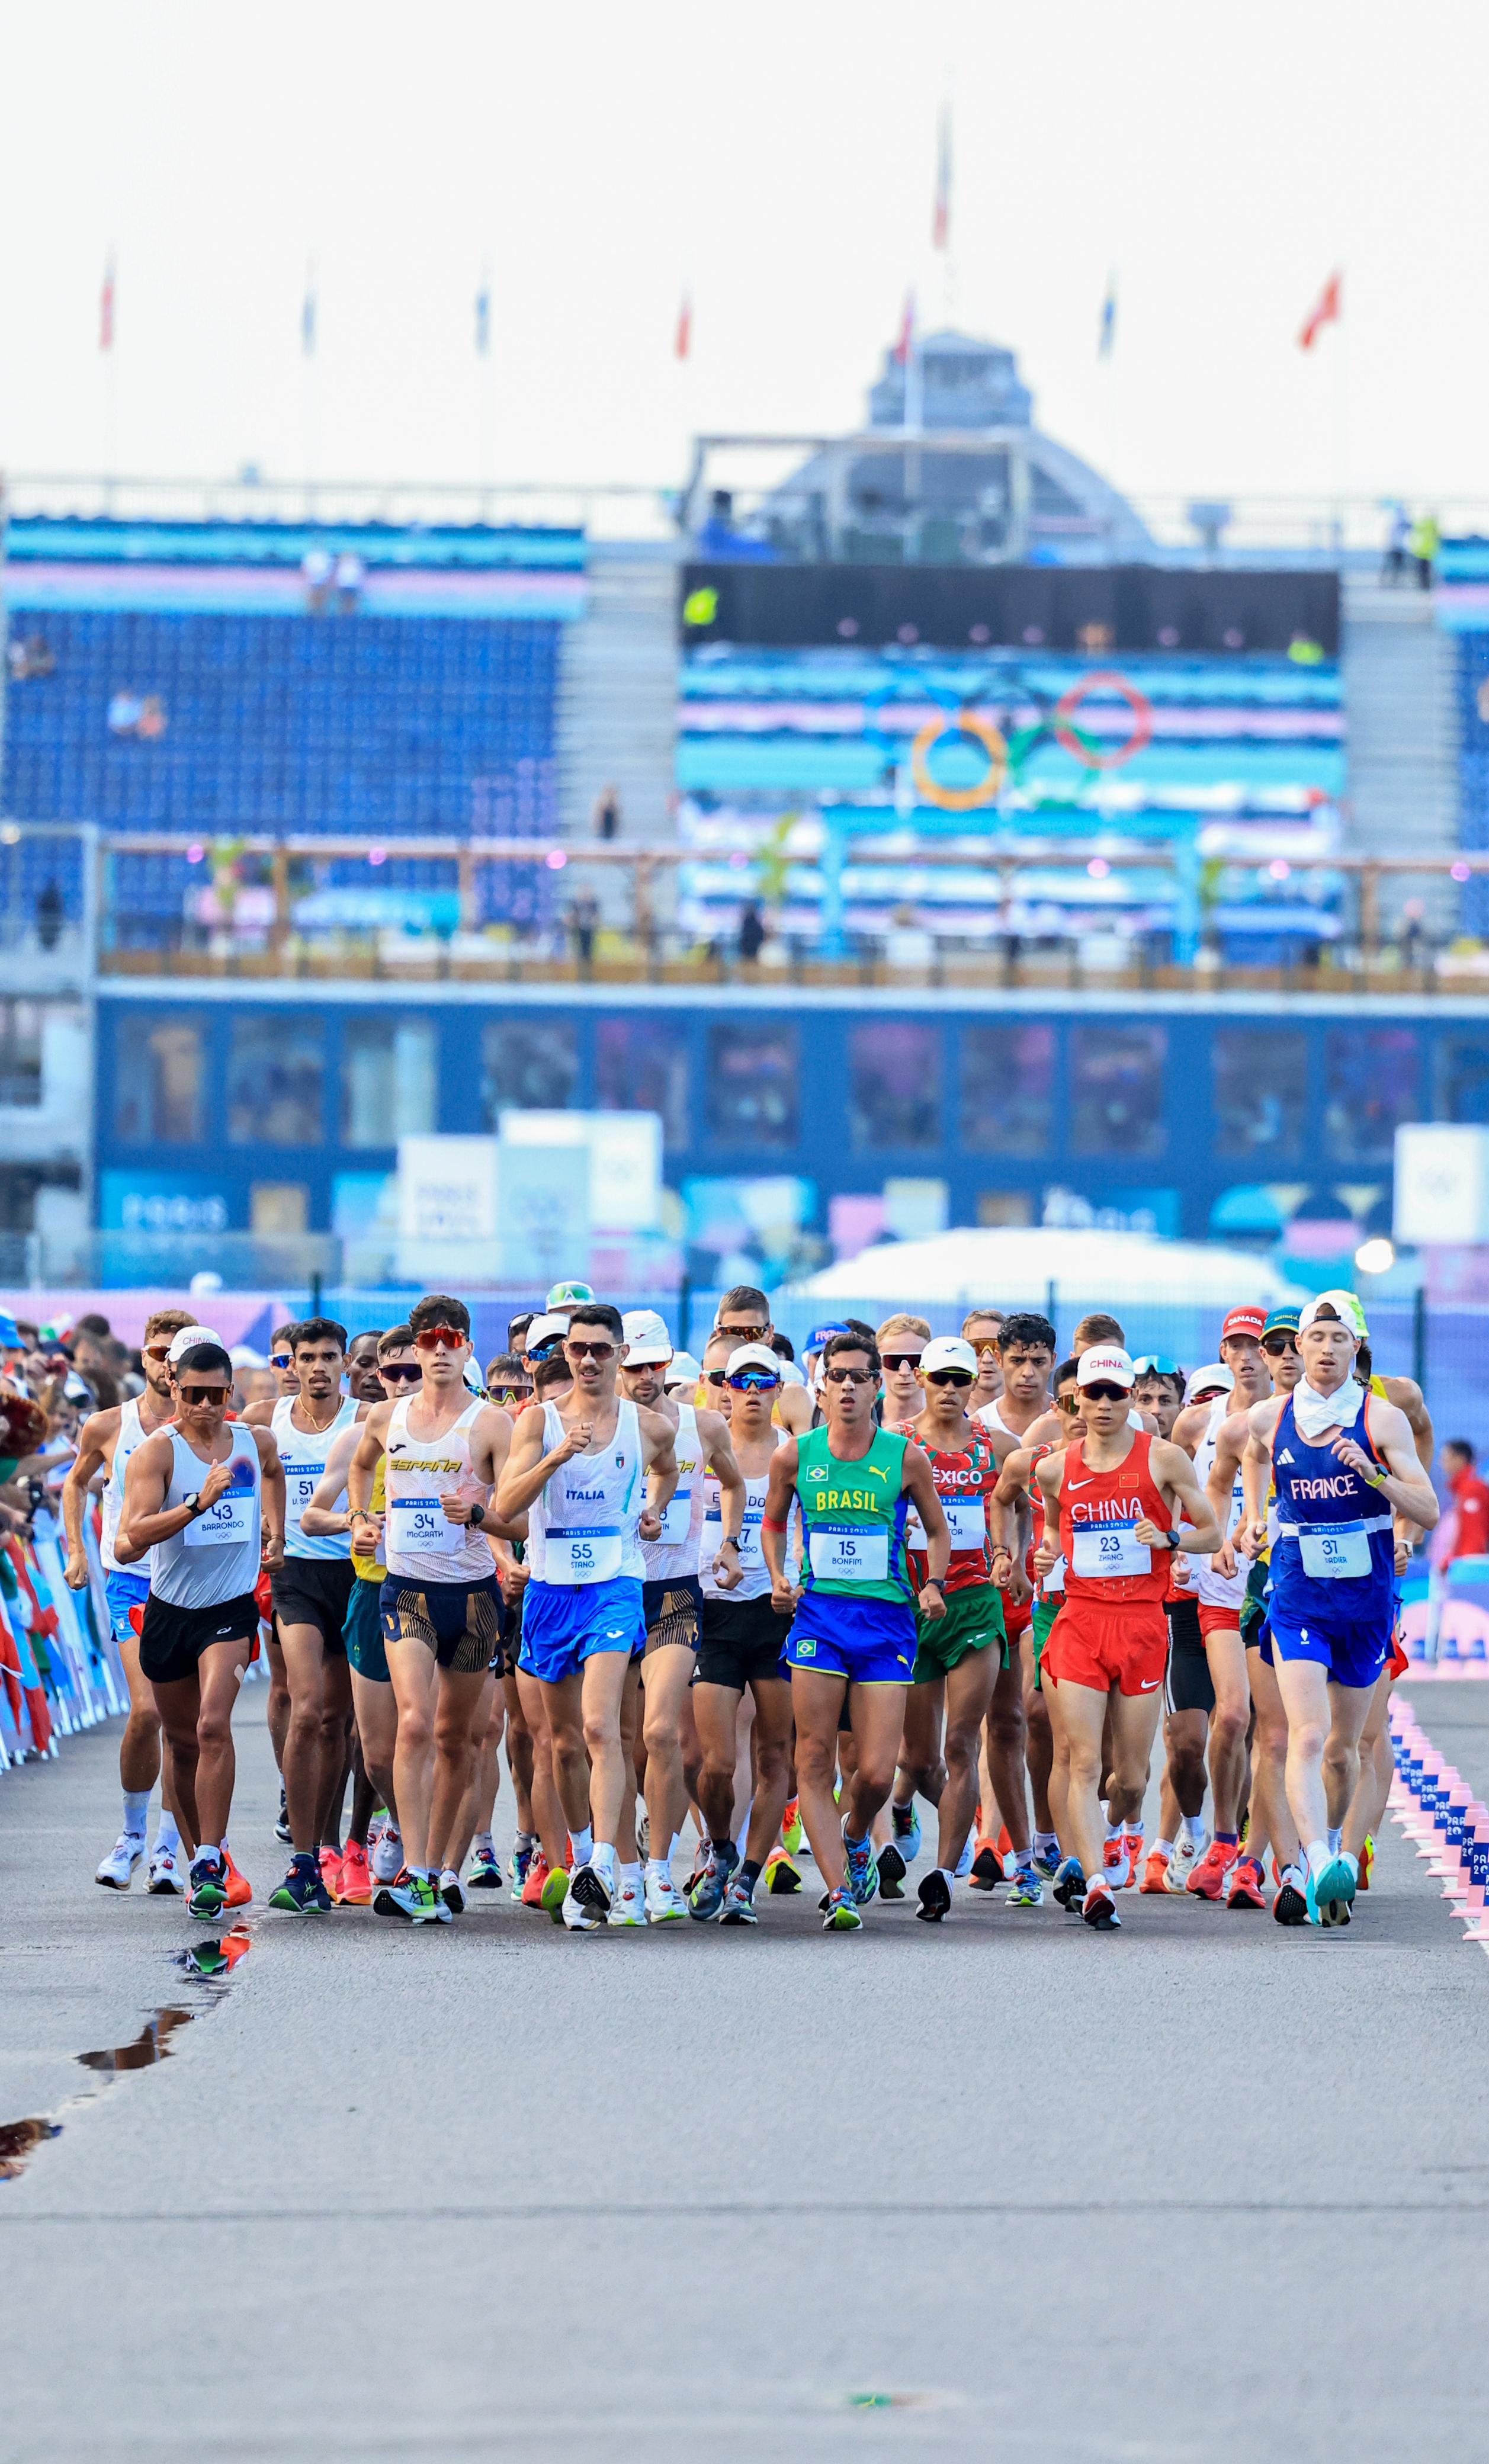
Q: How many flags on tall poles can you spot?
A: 8